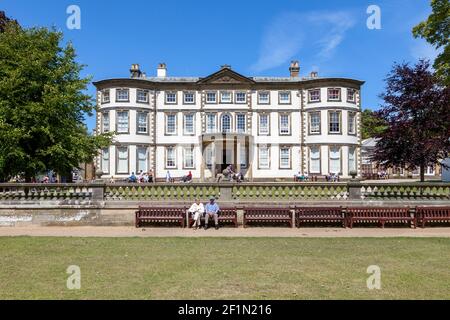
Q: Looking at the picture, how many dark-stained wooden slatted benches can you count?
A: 6